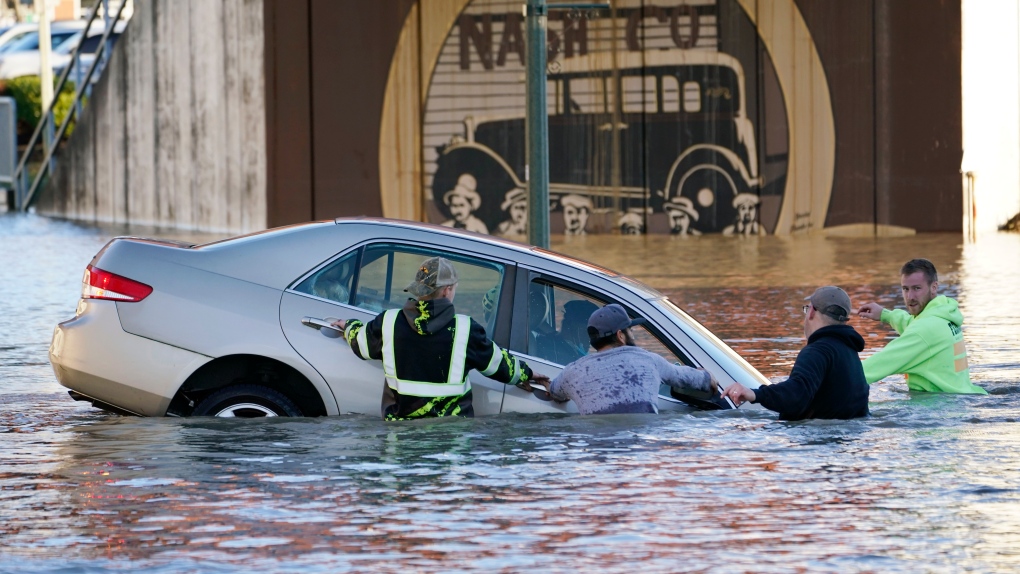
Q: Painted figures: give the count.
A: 6